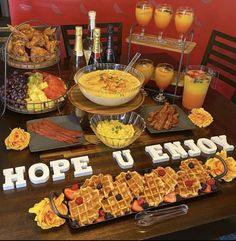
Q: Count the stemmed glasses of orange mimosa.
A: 5